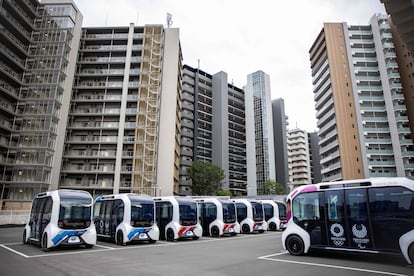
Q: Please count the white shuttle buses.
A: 7